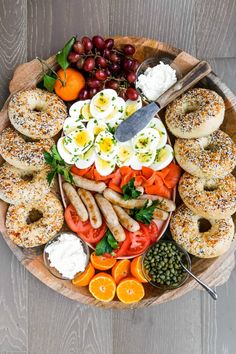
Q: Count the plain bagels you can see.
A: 0